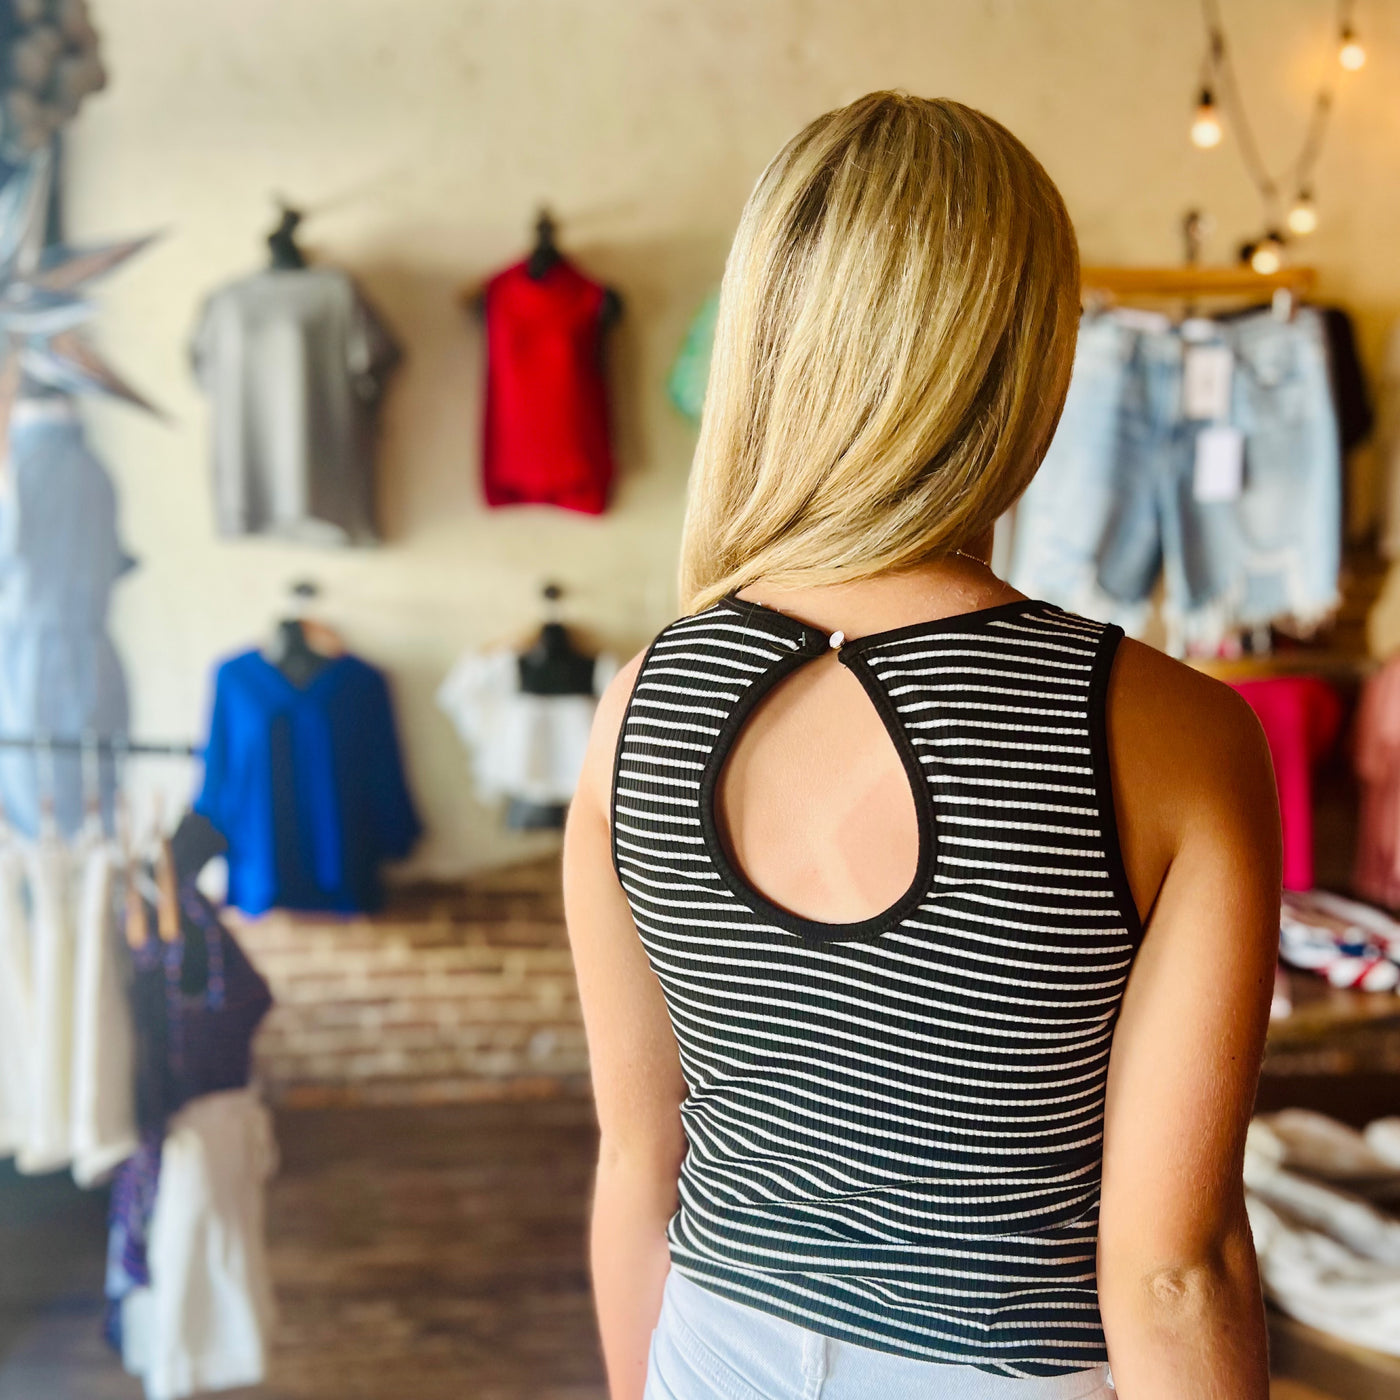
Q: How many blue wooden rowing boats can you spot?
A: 0